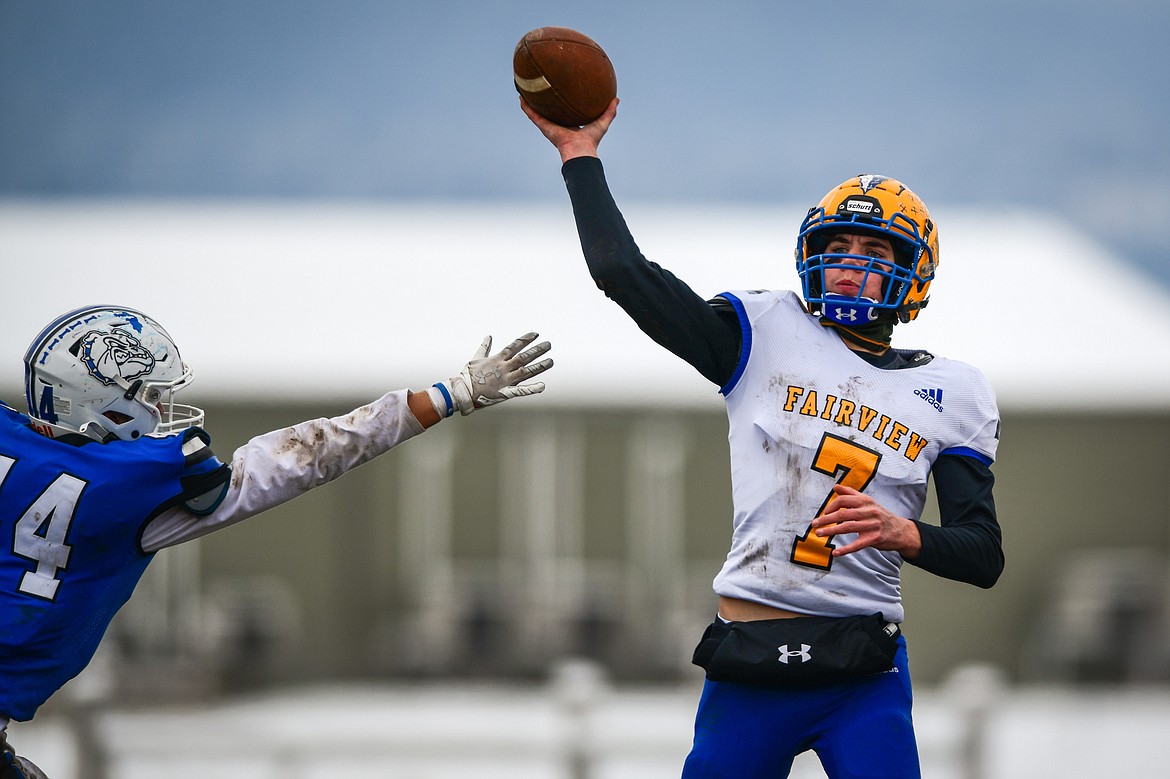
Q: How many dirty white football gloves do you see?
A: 1